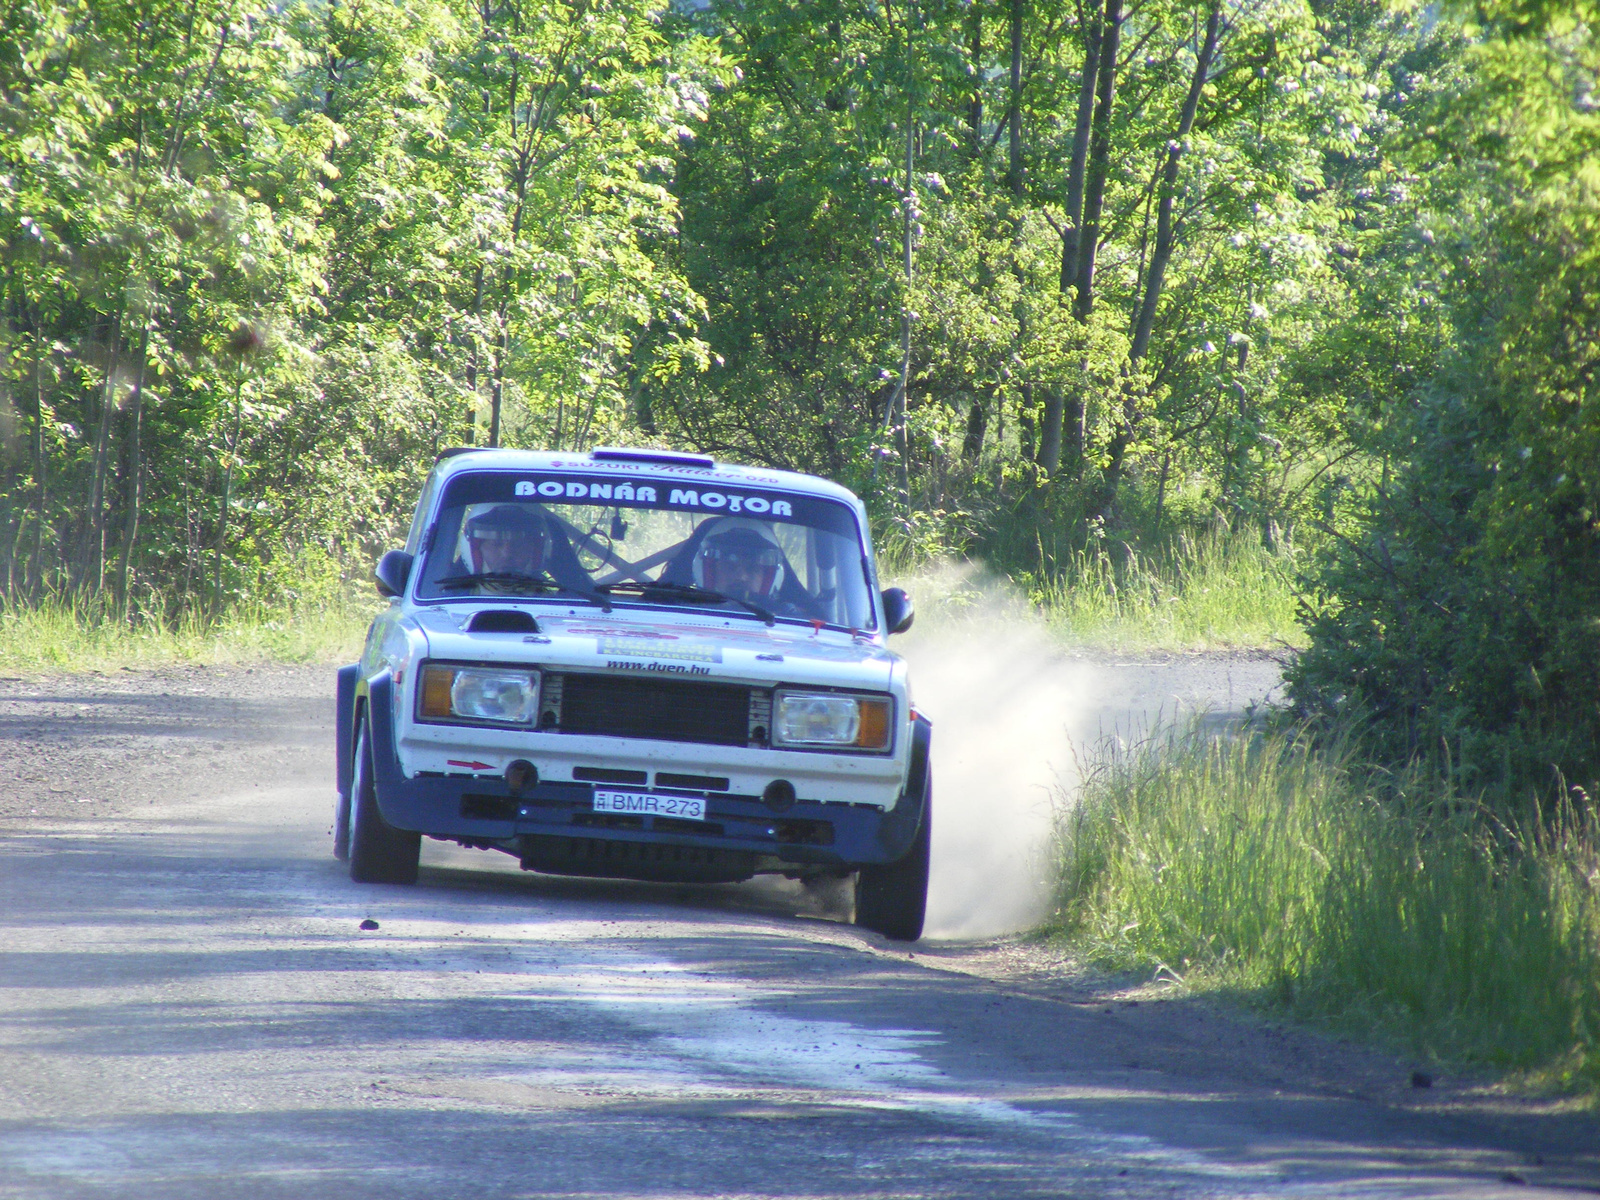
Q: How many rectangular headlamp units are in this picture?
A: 2